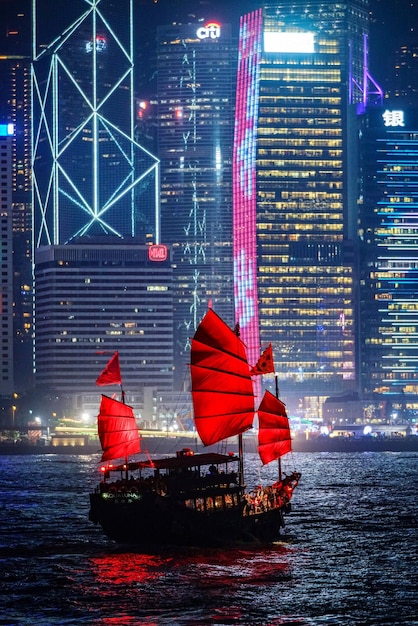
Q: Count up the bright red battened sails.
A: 3